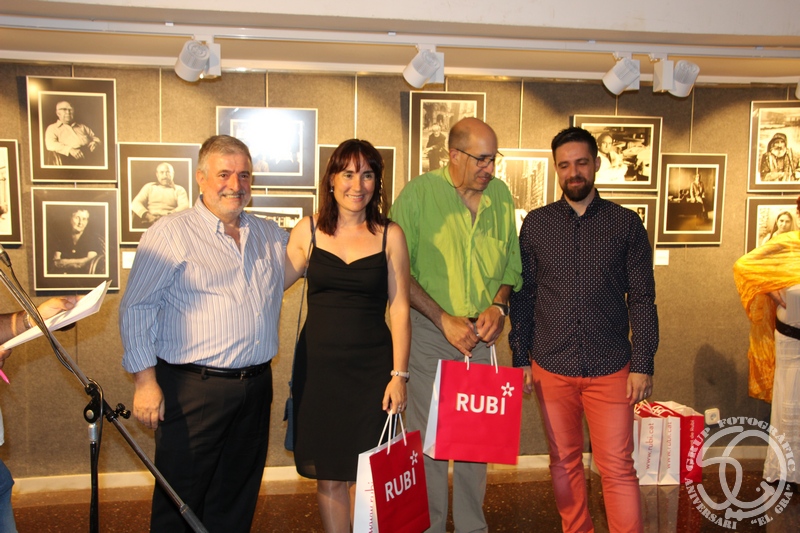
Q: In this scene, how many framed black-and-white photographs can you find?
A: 14